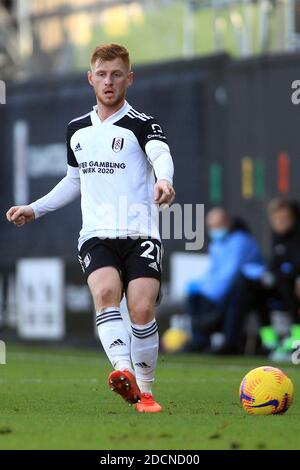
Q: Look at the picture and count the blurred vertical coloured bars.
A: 4